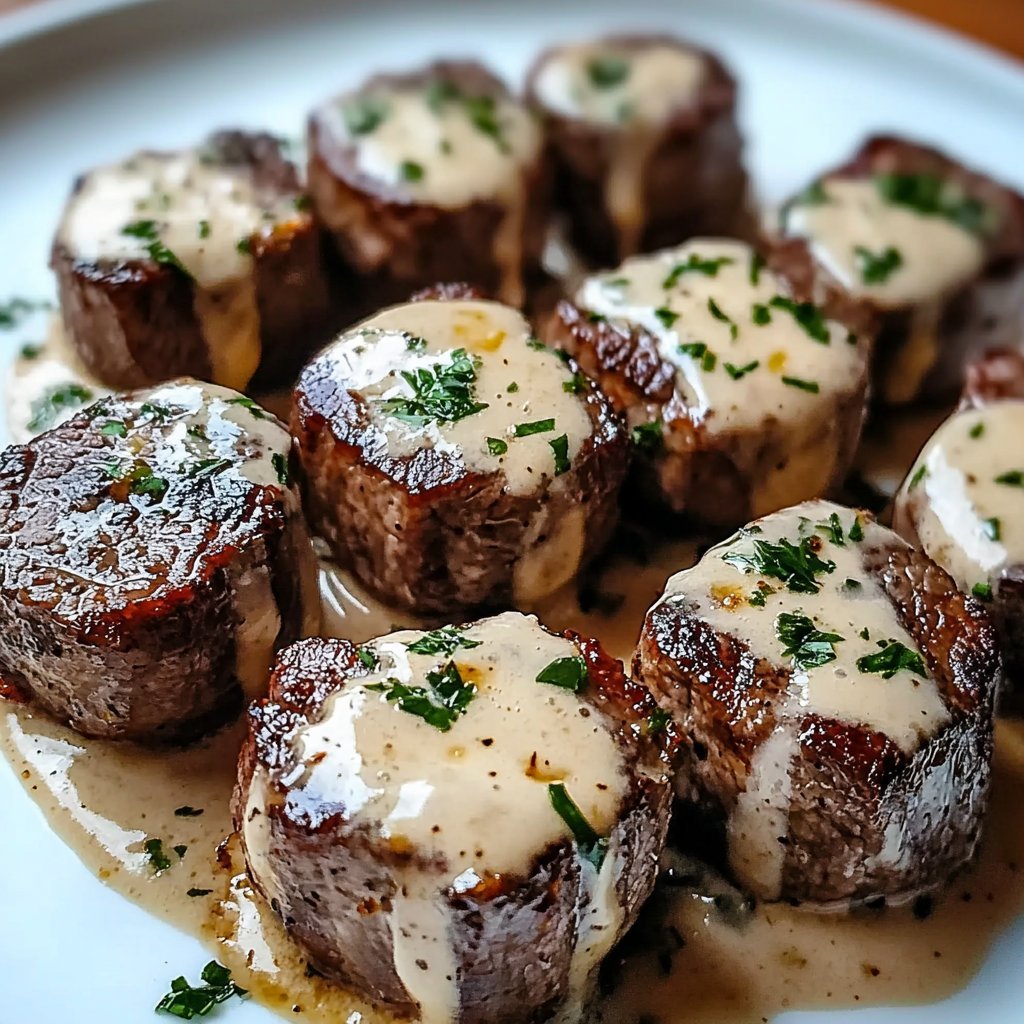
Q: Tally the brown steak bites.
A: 10